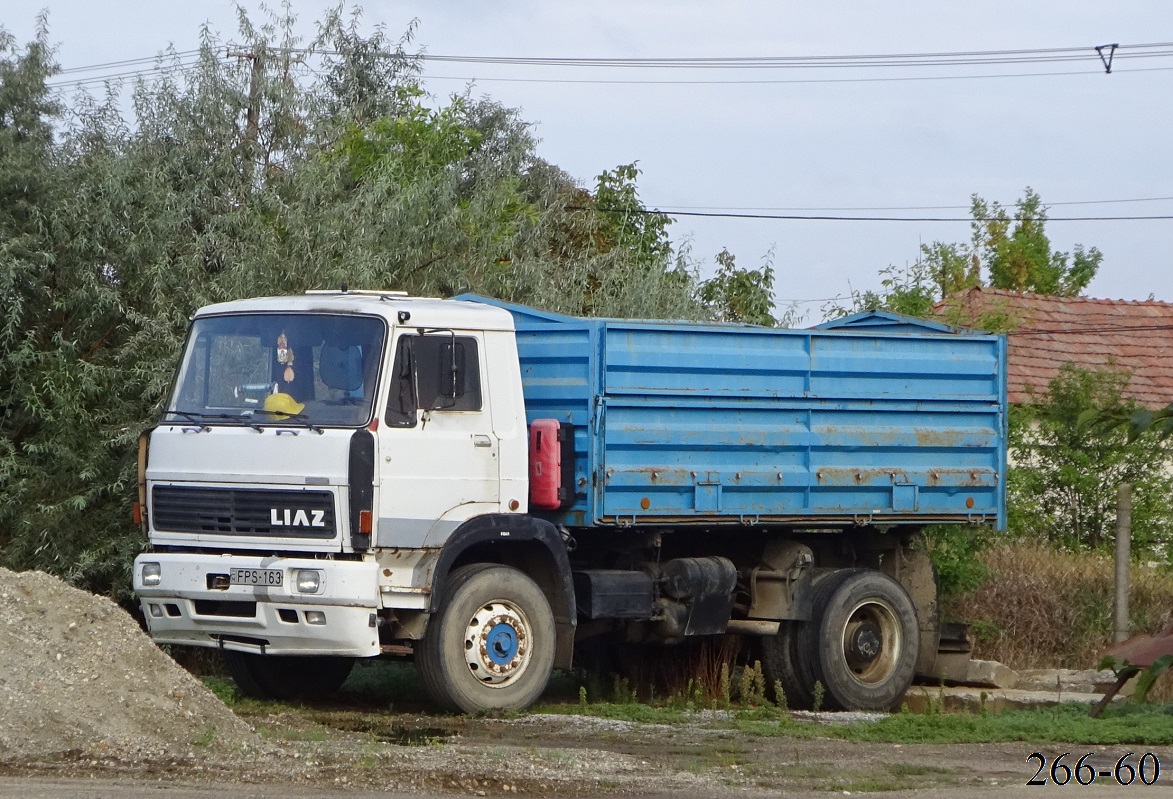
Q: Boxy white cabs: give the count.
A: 1